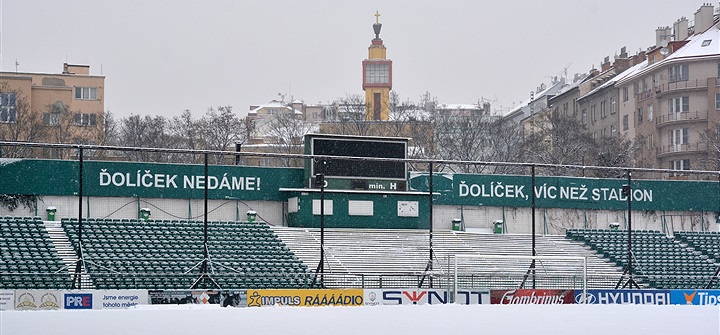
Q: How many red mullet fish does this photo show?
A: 0